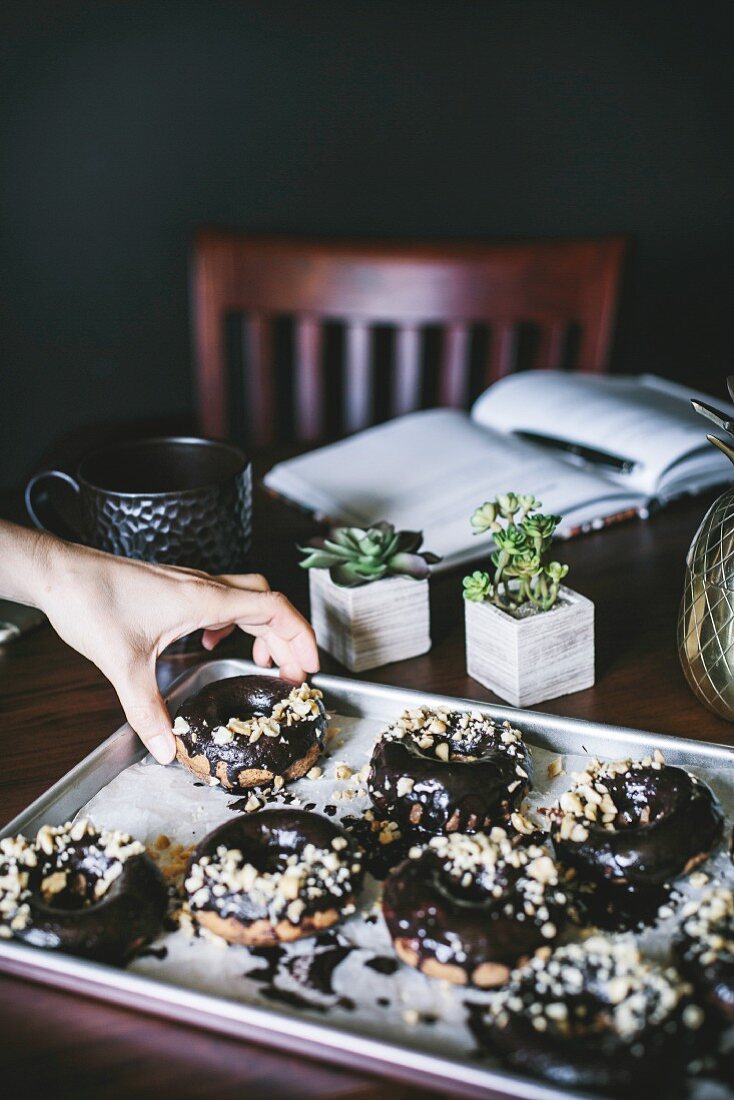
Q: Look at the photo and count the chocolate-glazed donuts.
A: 8